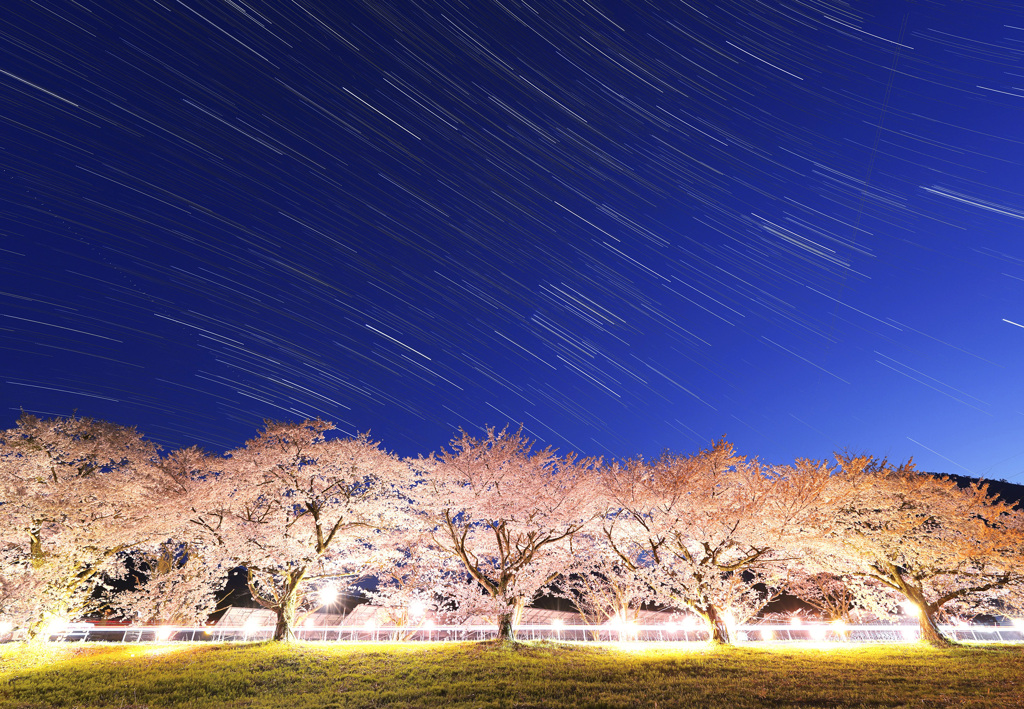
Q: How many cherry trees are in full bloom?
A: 5